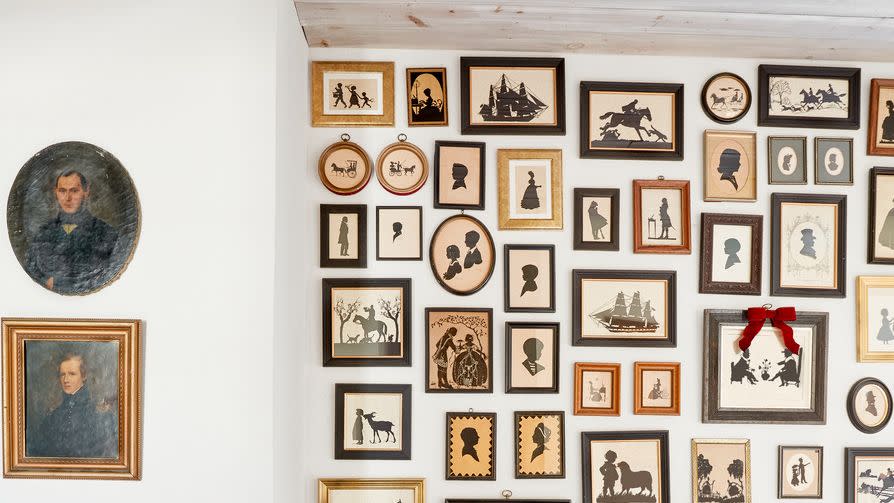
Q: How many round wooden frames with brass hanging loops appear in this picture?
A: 2